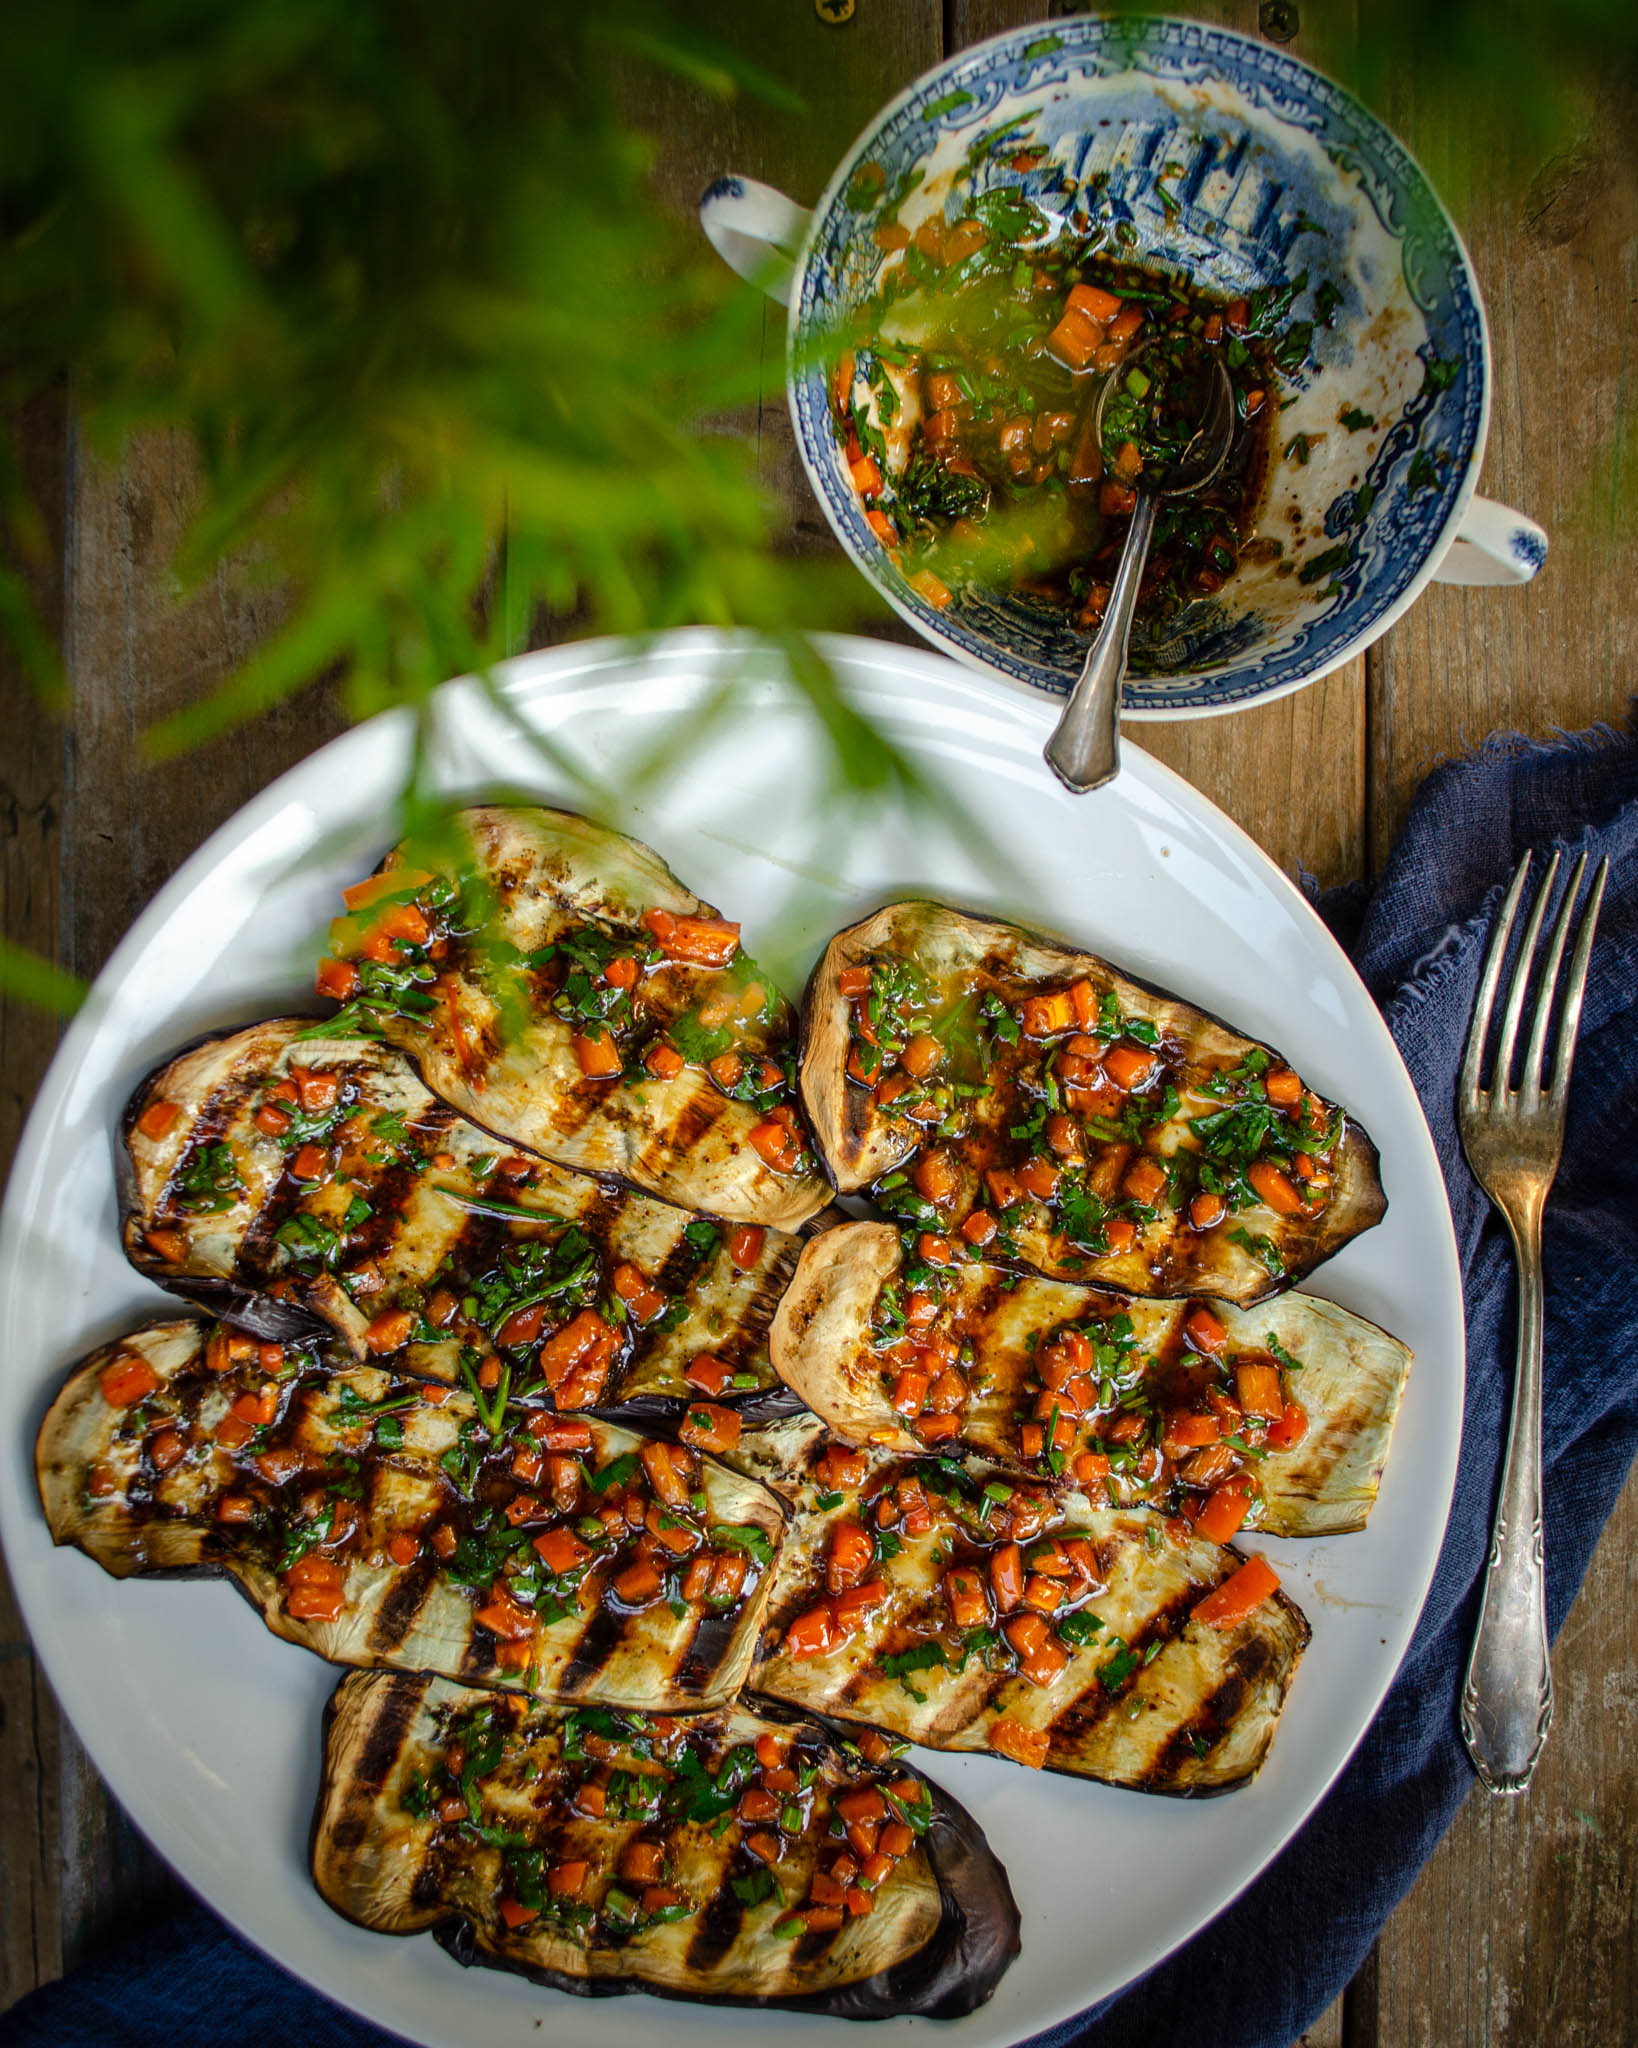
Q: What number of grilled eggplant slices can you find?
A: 7